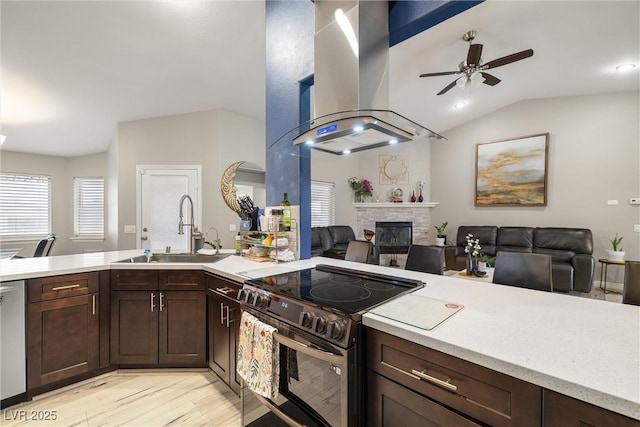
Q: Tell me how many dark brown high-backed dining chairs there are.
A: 4